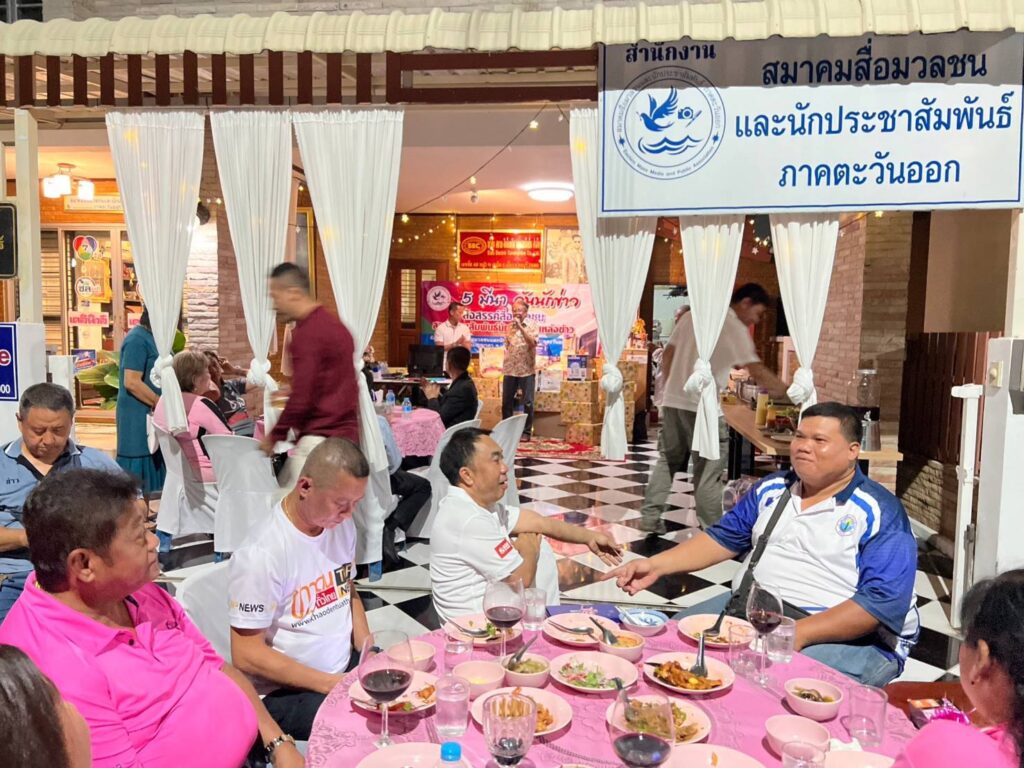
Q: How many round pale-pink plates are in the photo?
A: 11